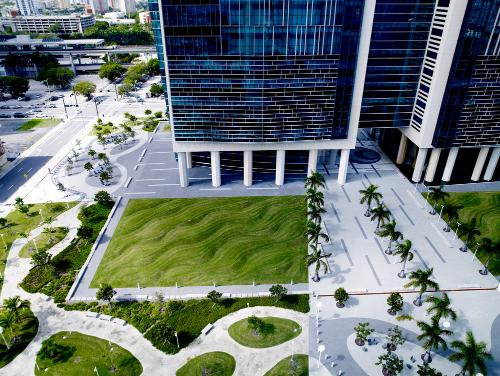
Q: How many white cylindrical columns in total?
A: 13